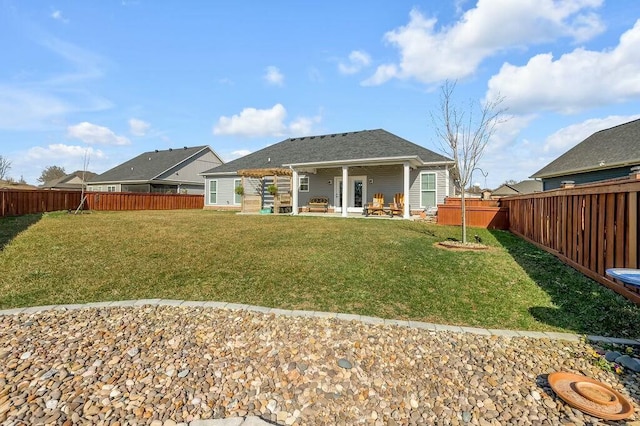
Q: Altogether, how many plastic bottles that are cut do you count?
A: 0